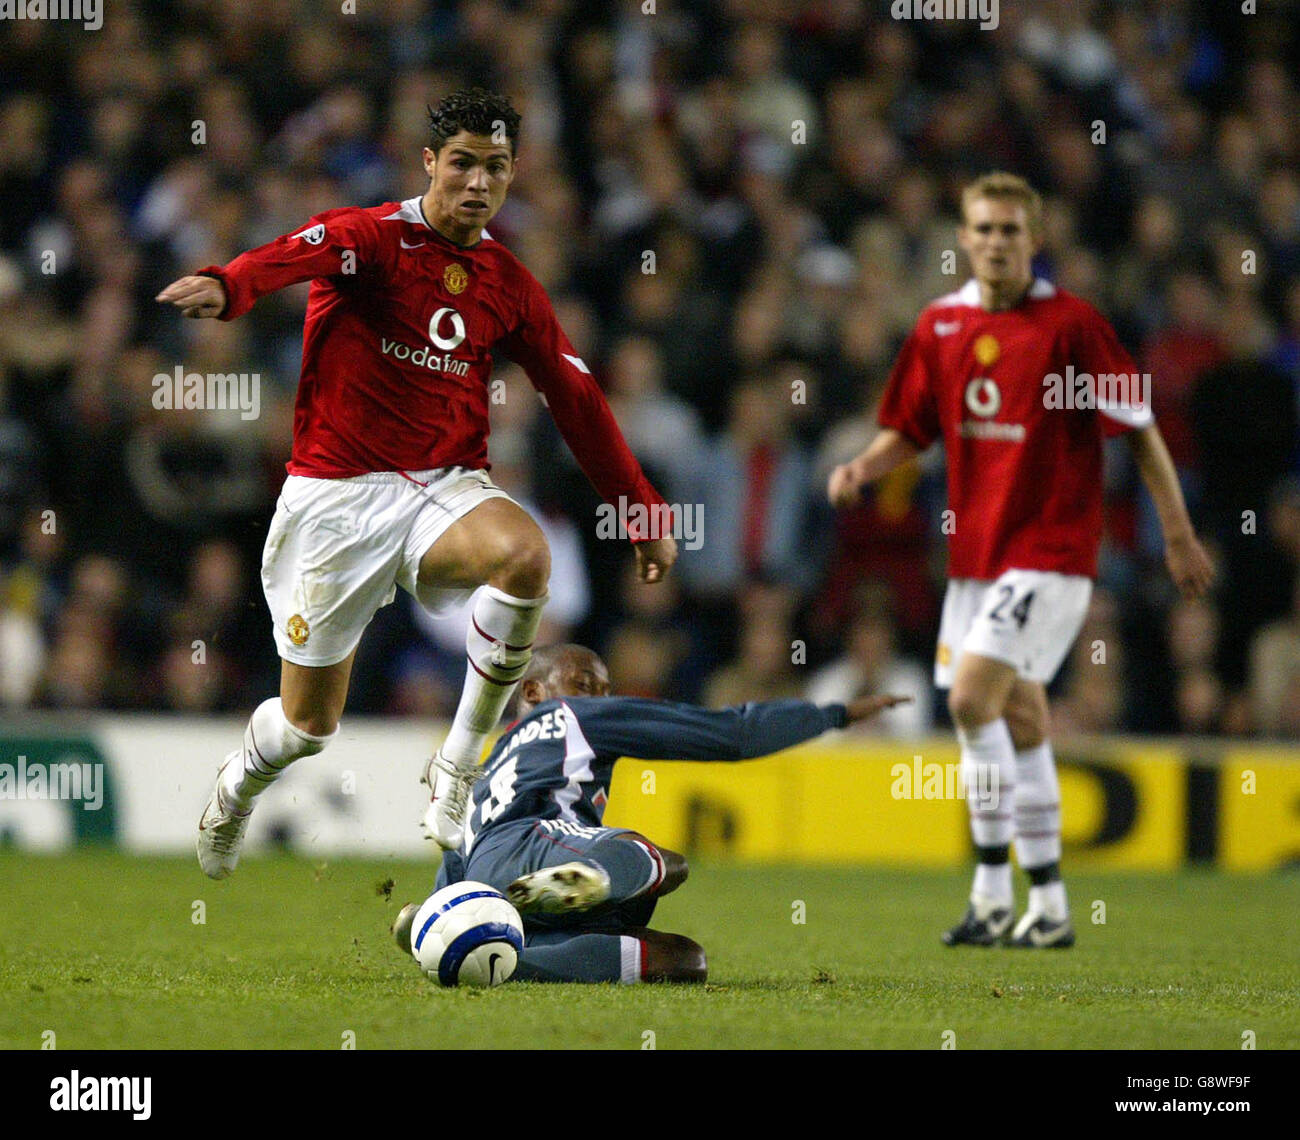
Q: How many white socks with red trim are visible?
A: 4